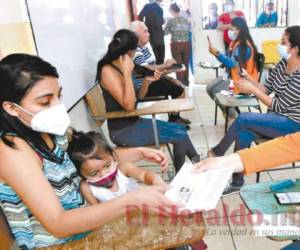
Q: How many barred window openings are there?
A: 1